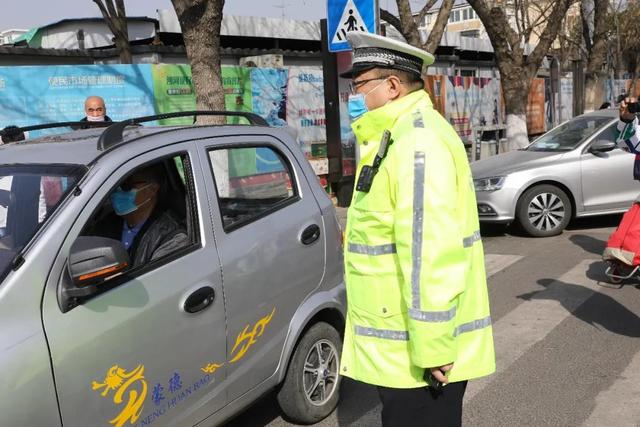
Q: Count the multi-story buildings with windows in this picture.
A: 1